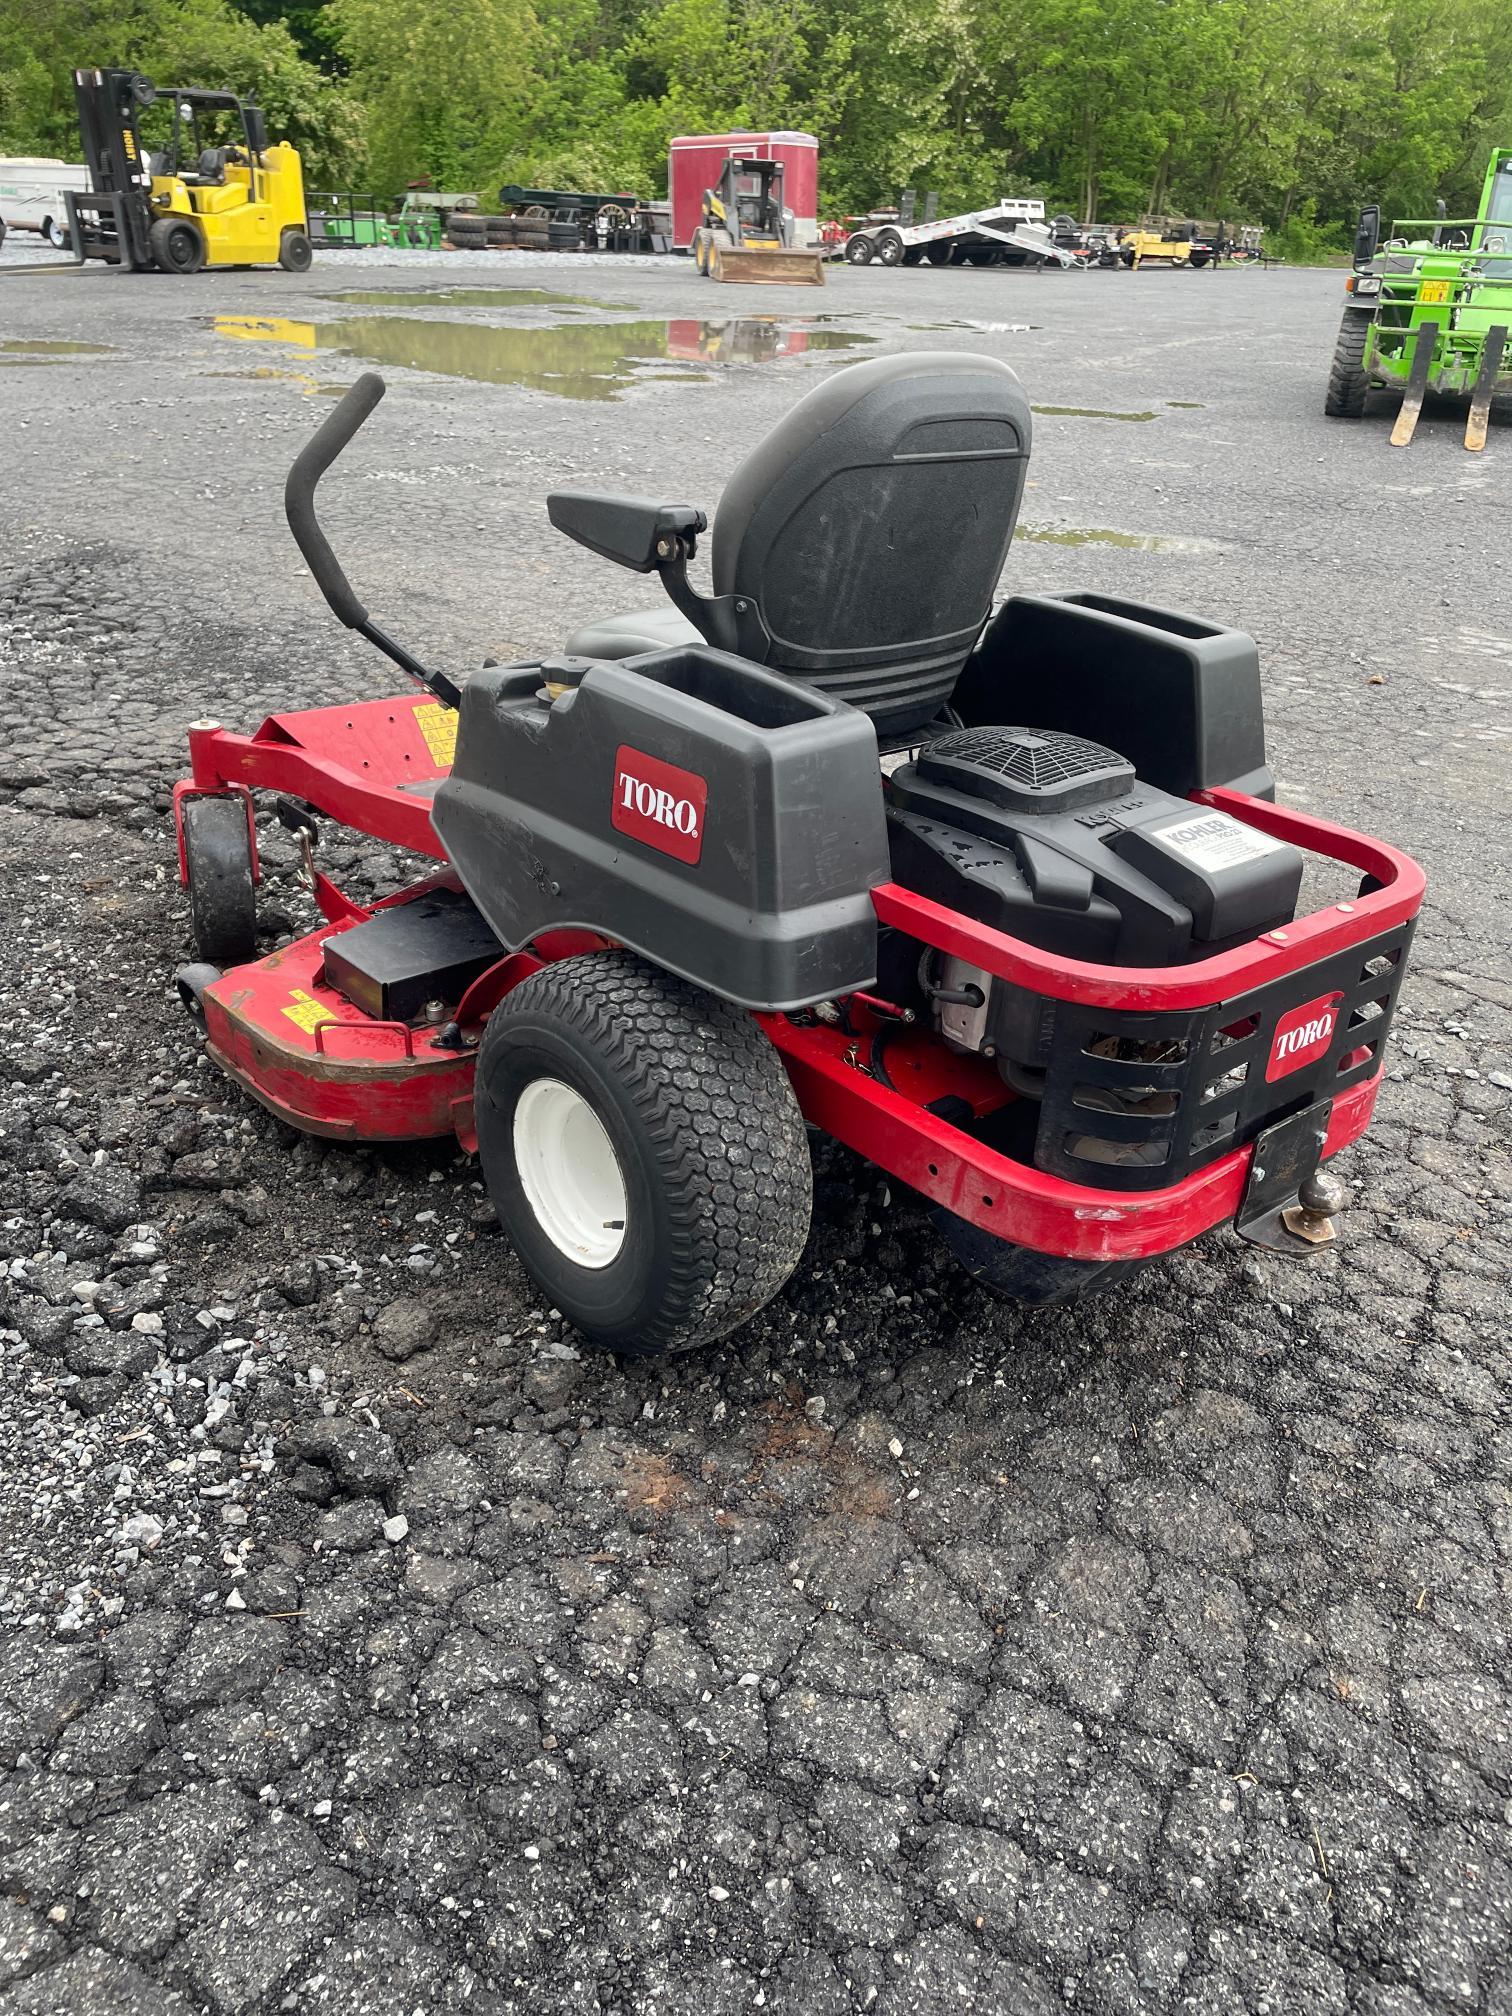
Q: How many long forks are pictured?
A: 4